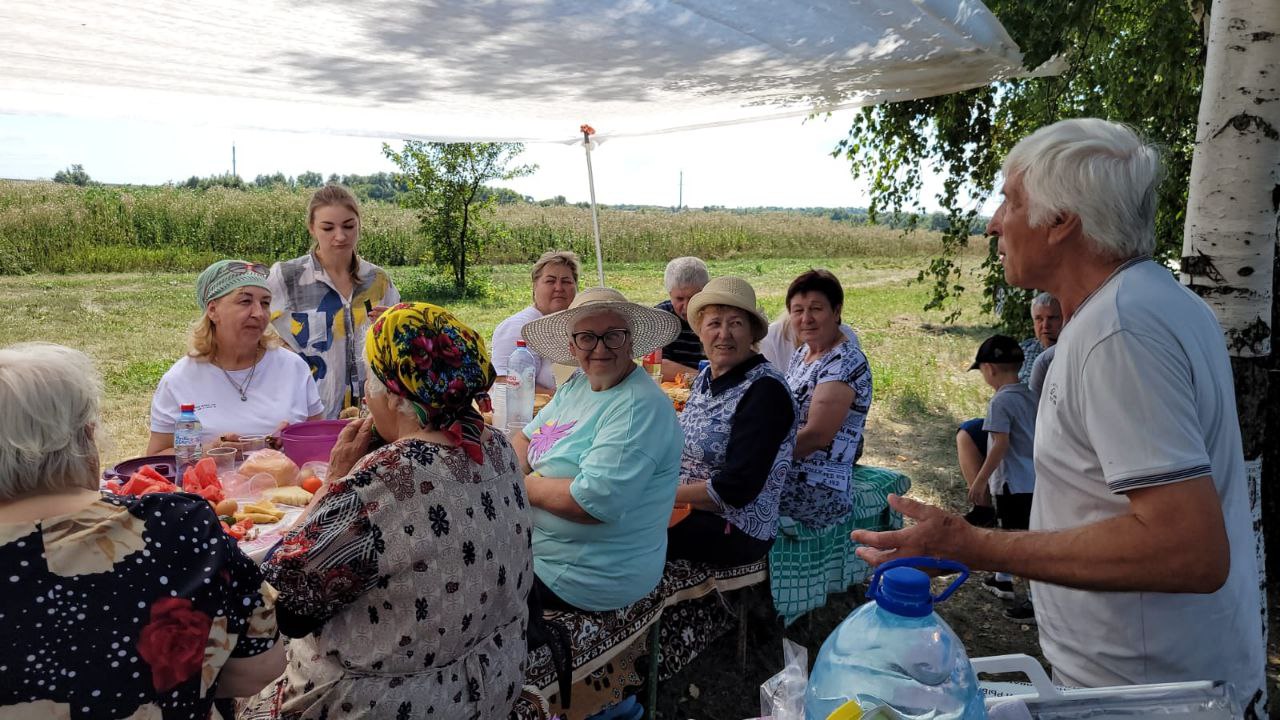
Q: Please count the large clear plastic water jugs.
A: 1